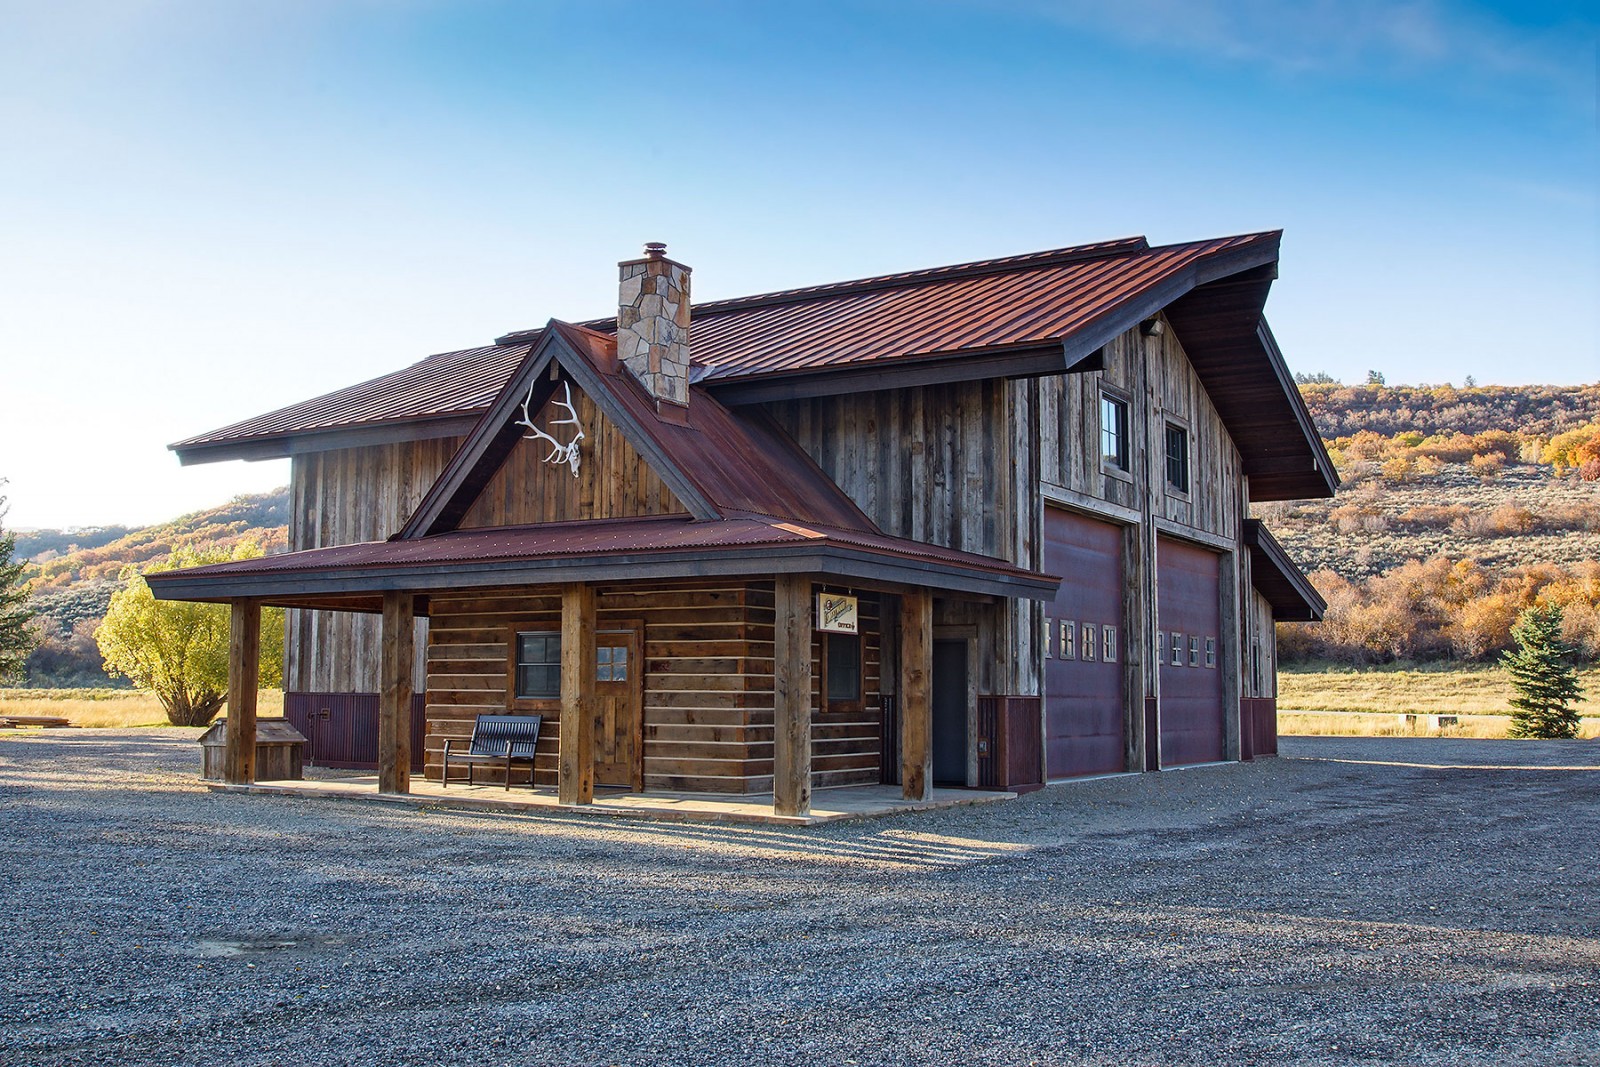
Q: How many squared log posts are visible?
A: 5